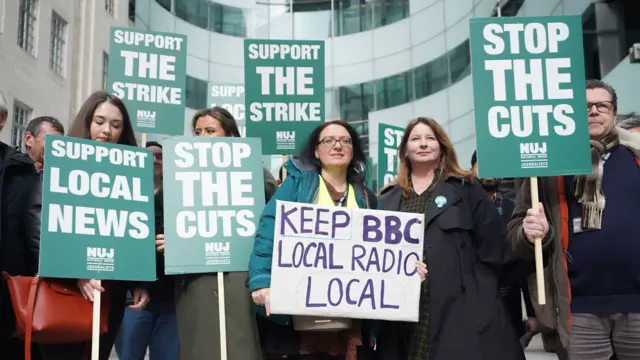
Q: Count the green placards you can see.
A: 7